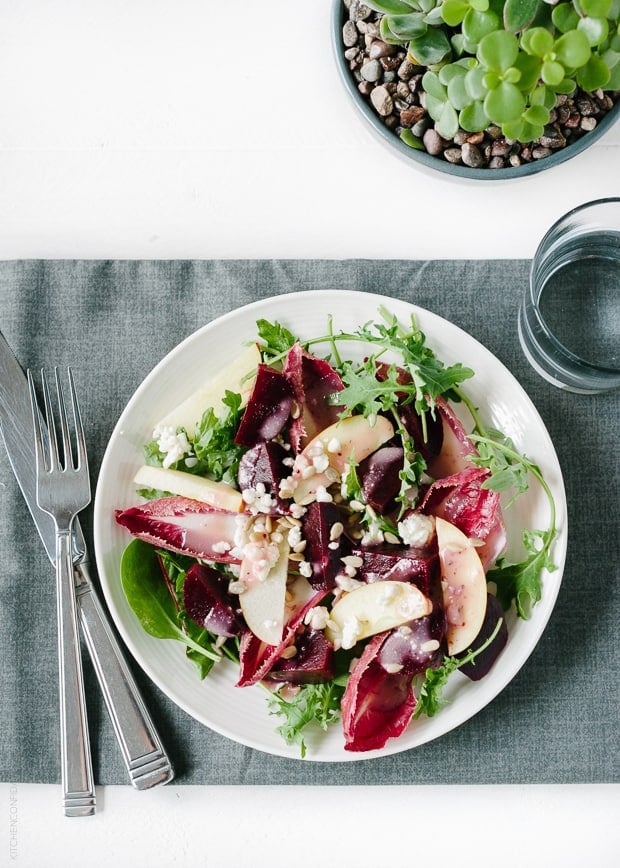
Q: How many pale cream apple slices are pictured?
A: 6